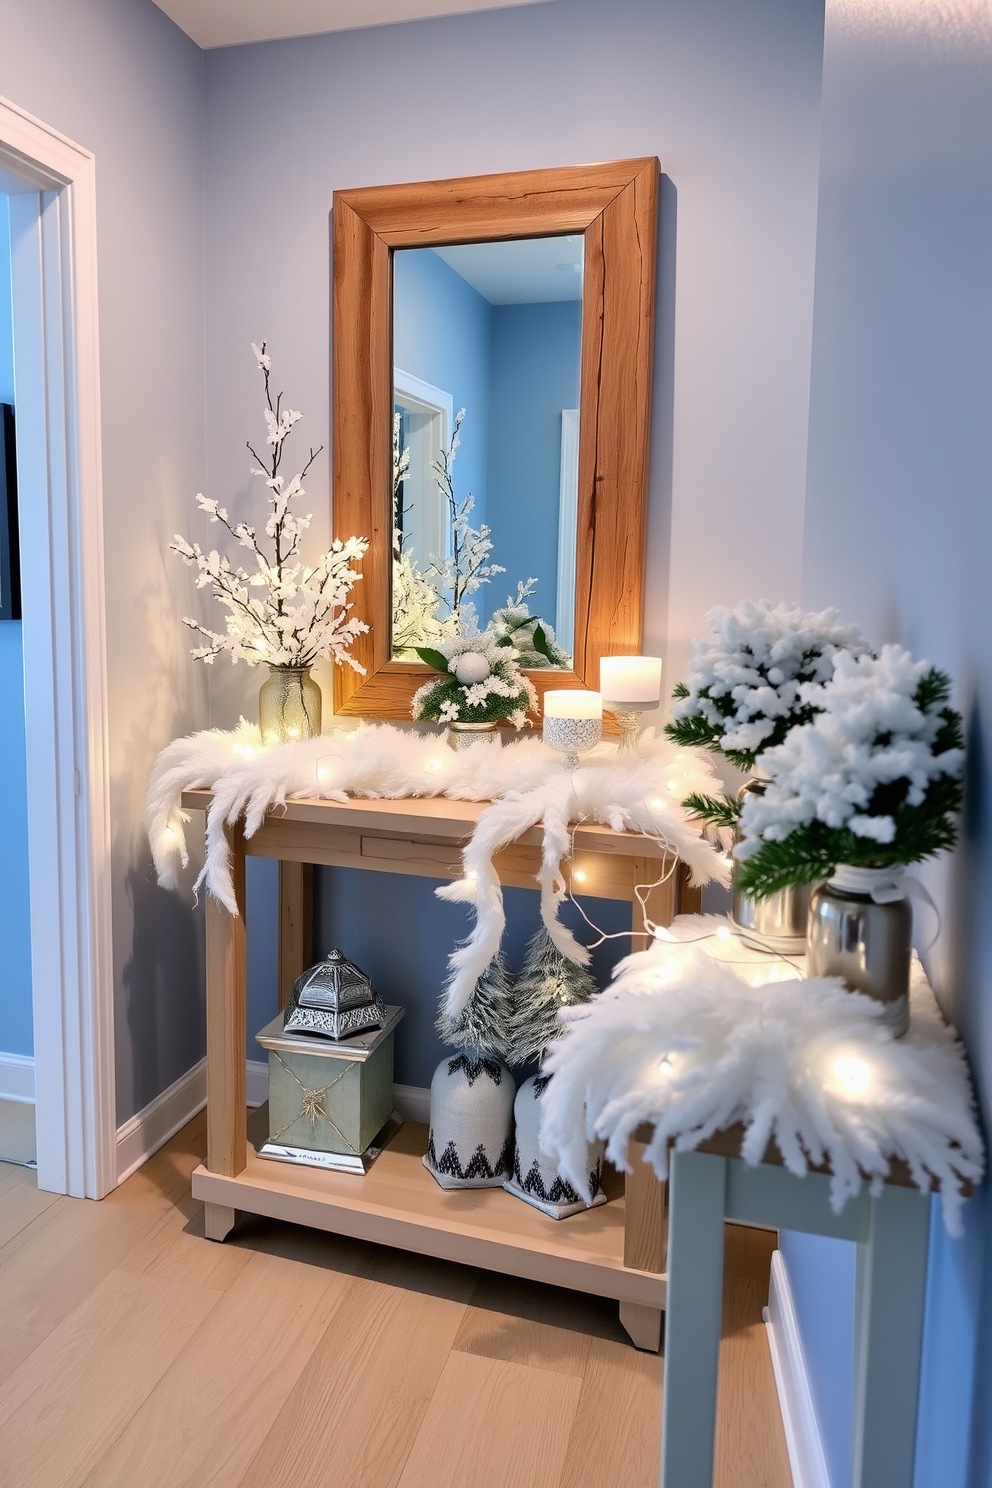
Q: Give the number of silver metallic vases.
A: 2